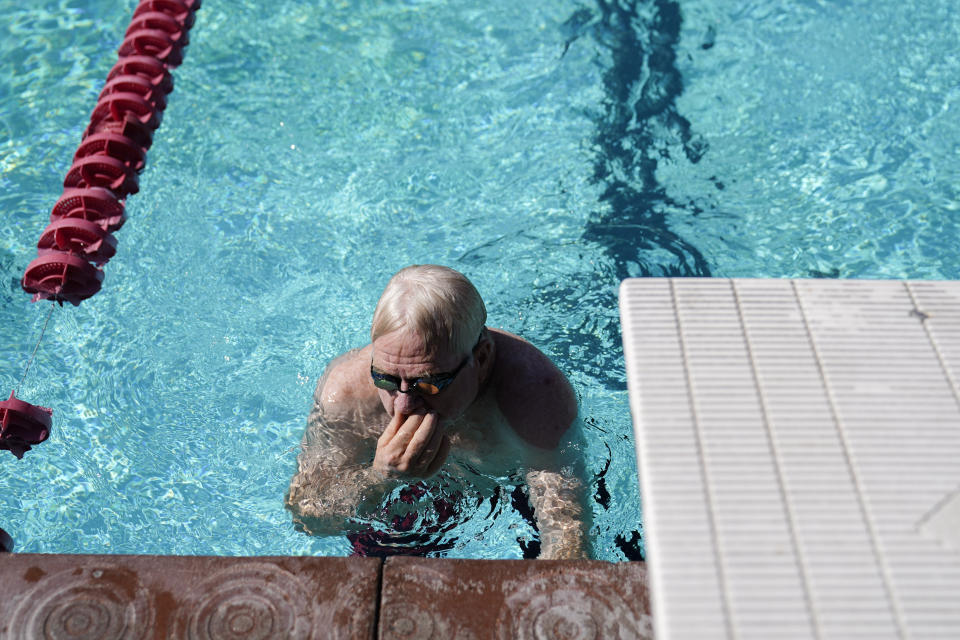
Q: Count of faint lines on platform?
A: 4